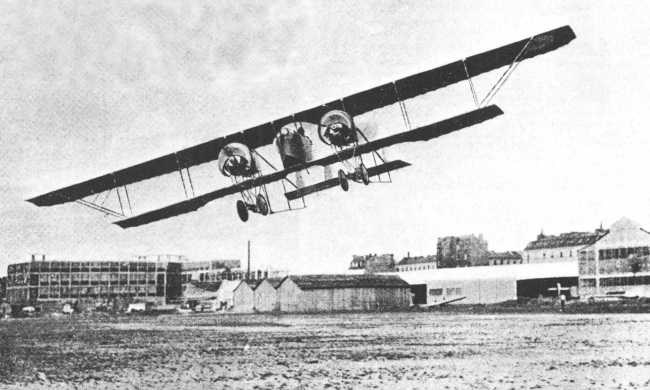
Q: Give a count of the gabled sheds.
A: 3